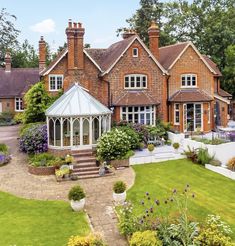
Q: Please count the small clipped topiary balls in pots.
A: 4